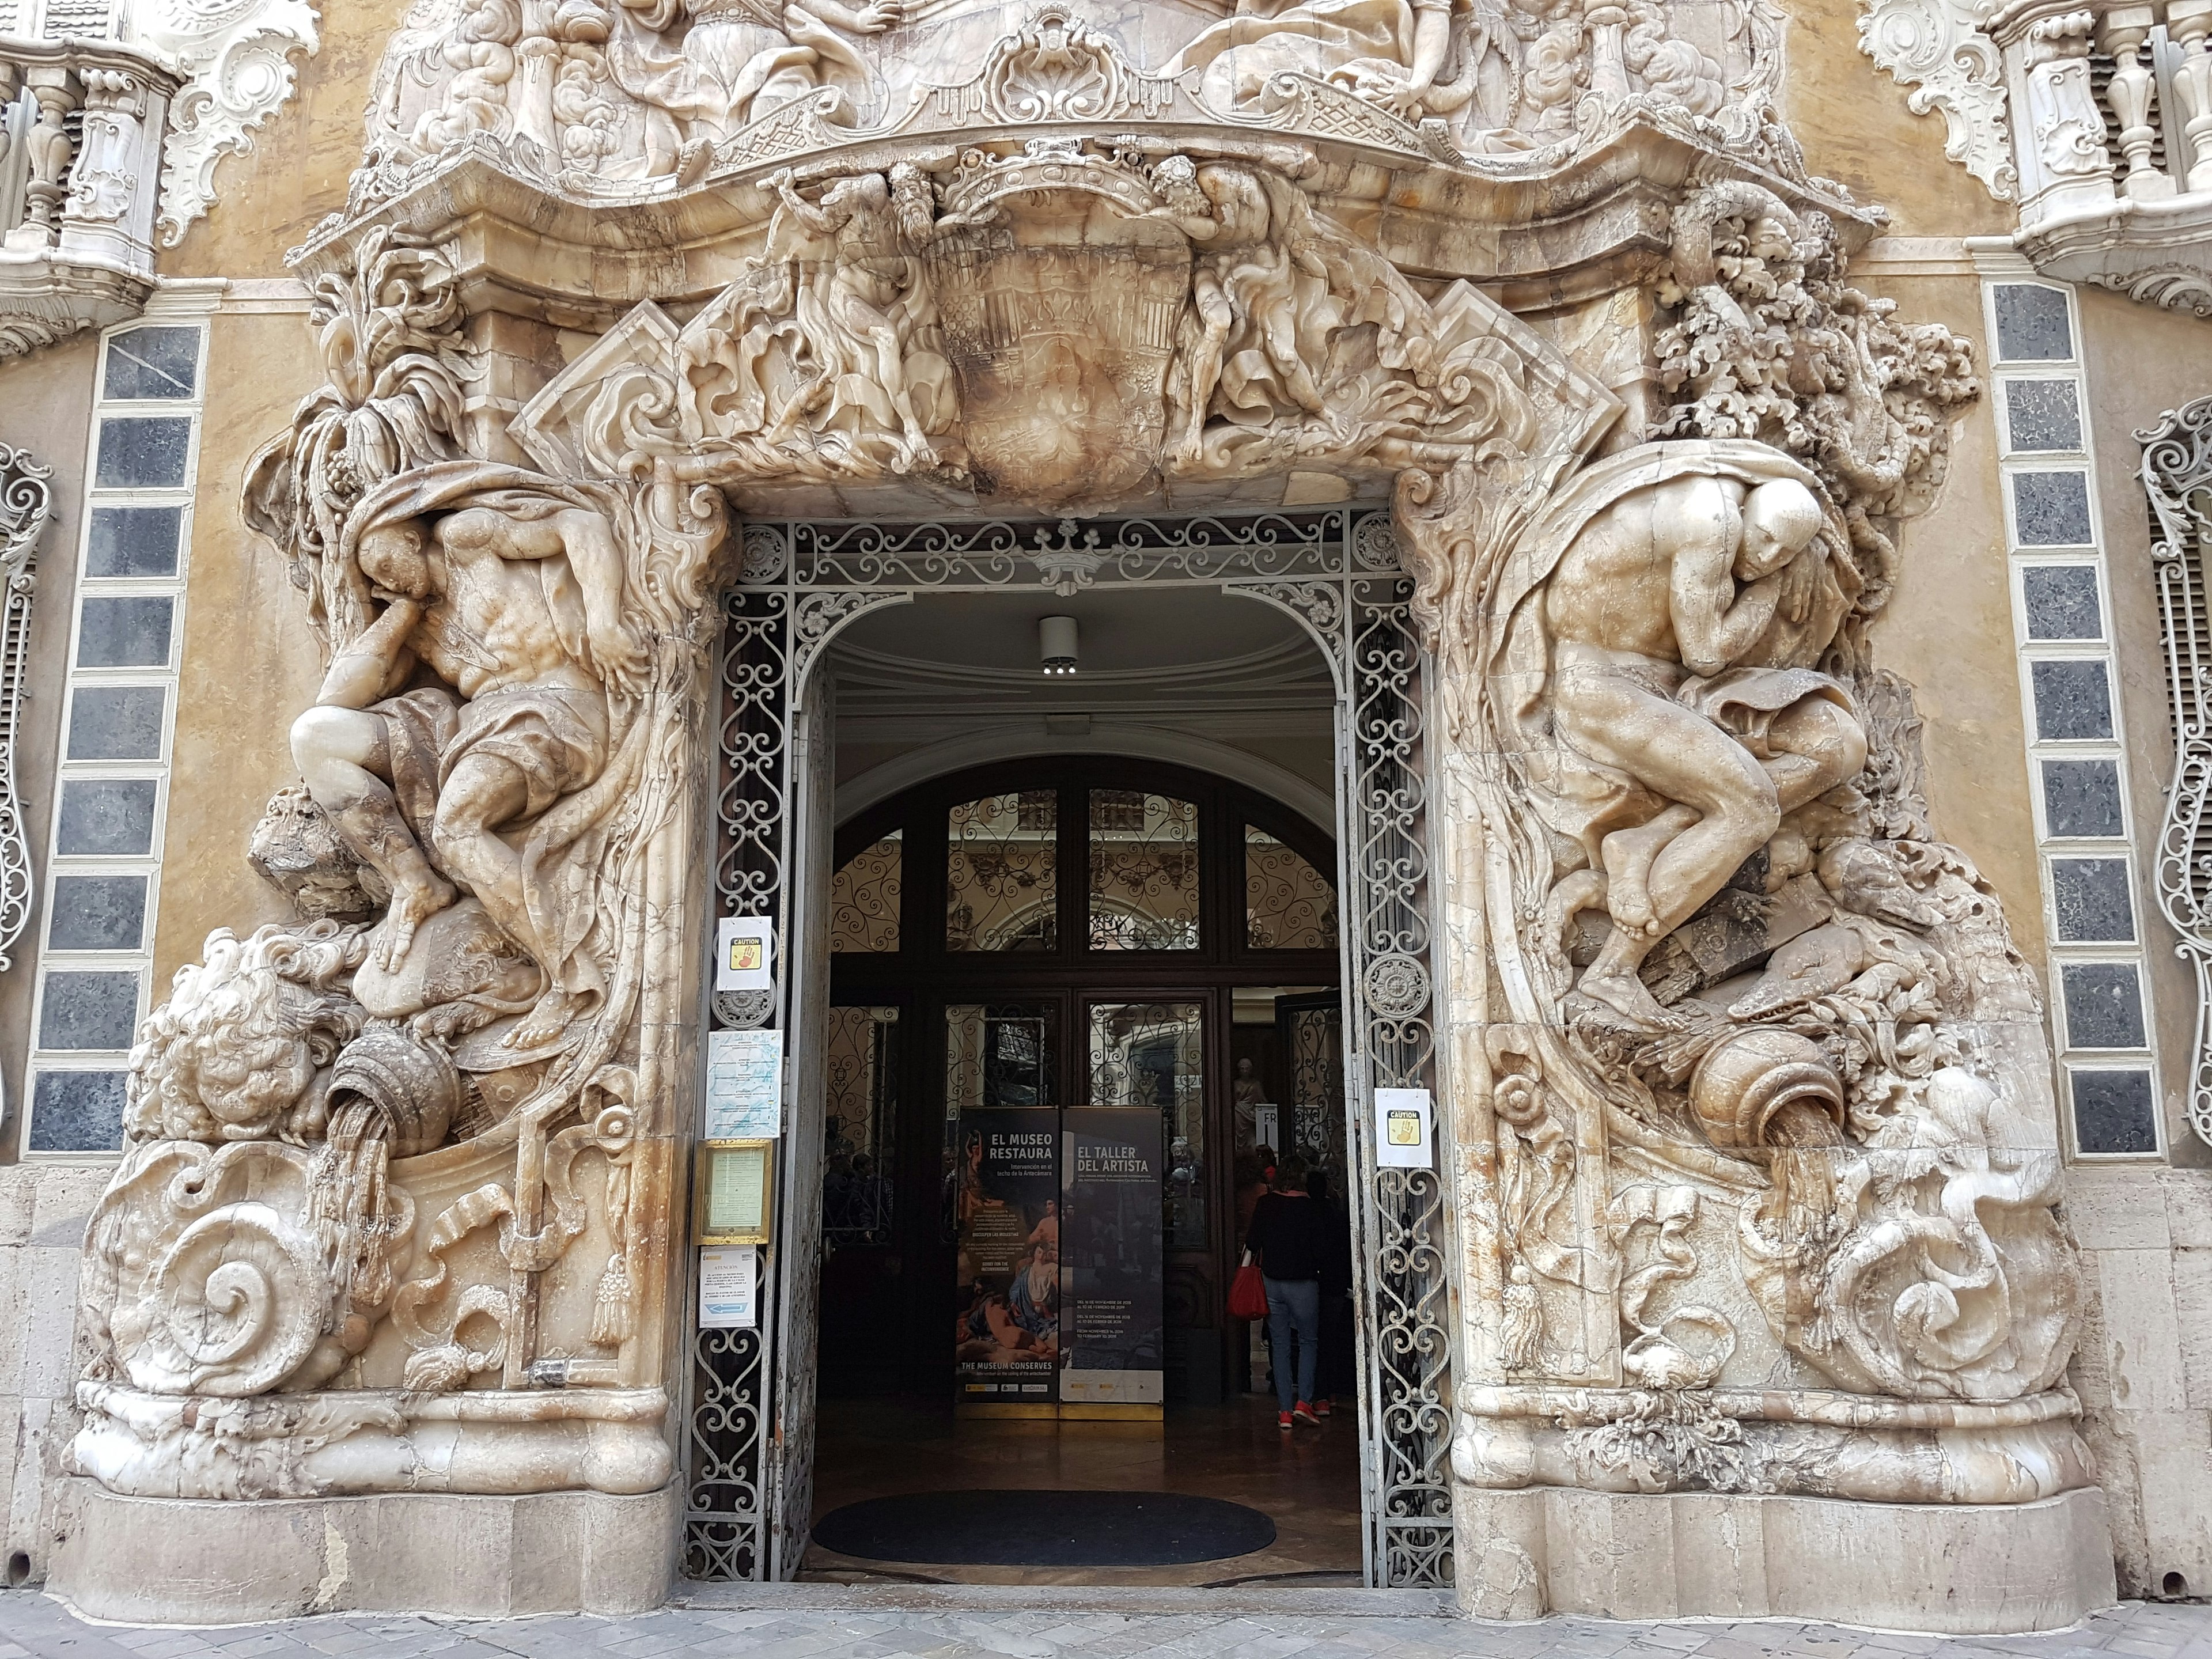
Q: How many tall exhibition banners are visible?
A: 2